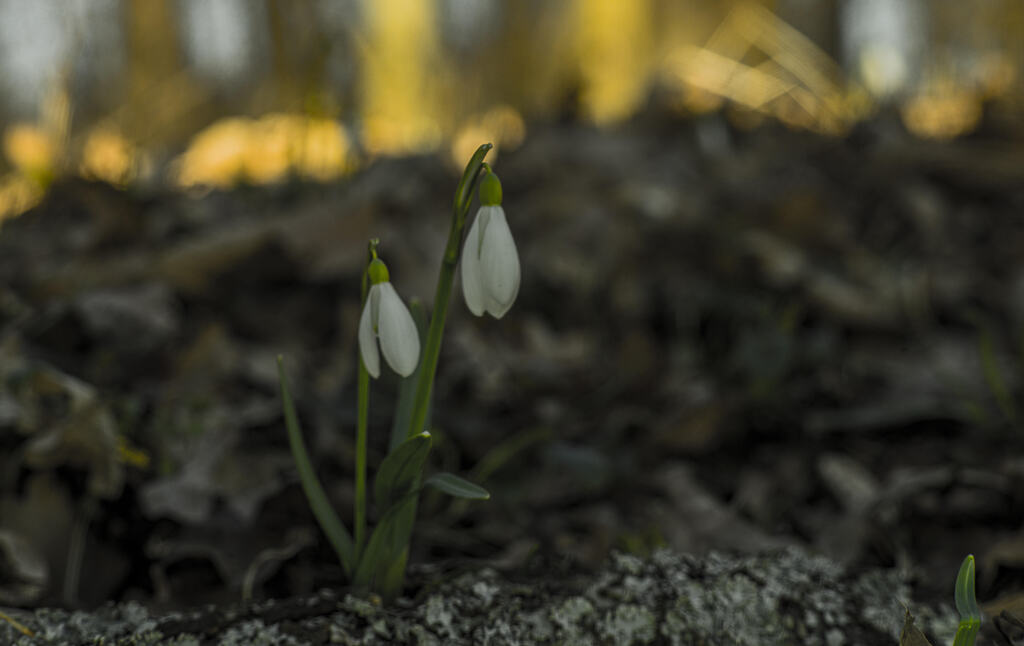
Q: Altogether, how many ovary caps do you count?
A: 2